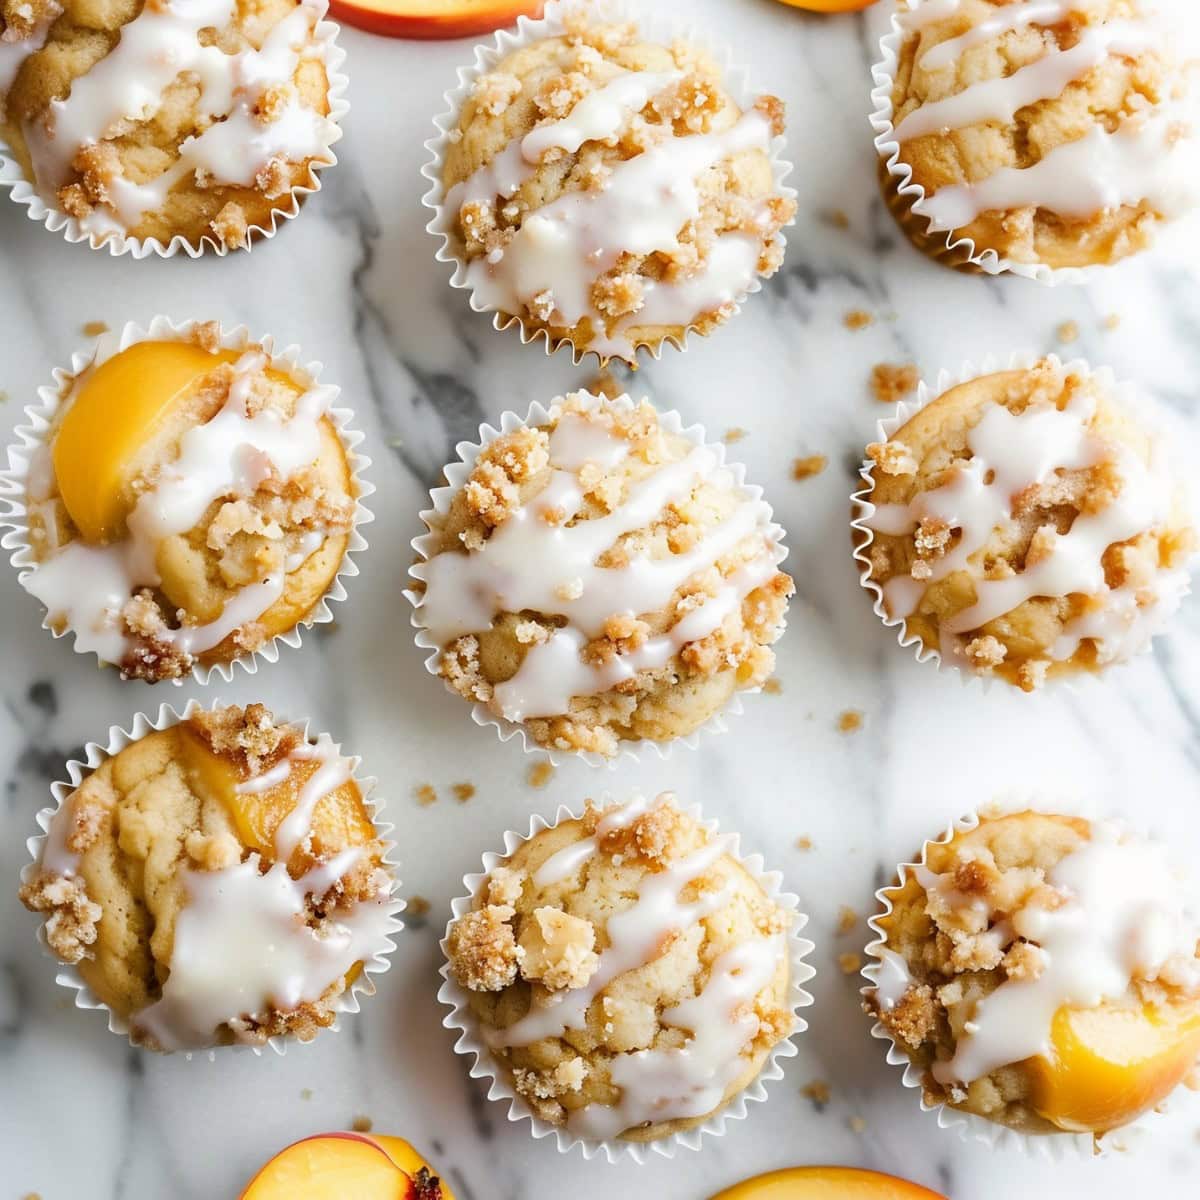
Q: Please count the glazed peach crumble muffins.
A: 9